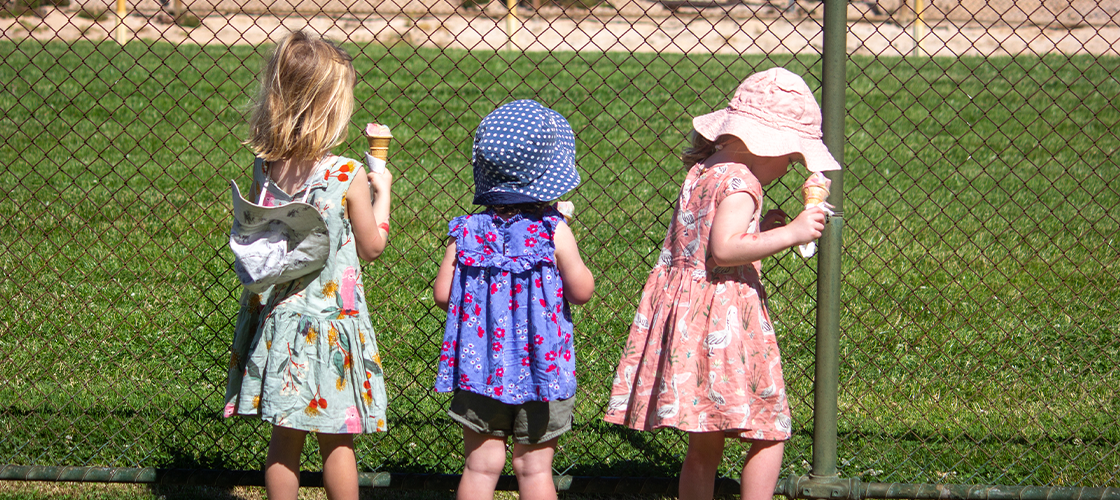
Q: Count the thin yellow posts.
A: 3